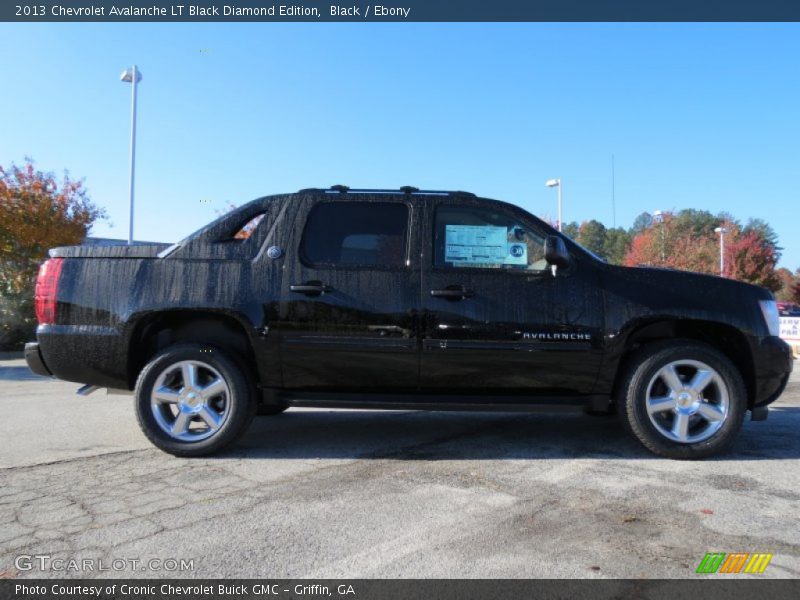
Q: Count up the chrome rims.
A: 2